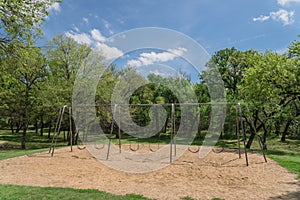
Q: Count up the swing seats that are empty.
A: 6